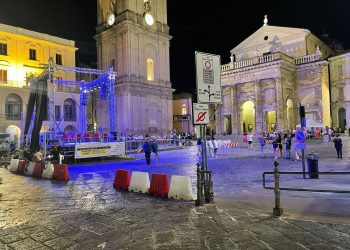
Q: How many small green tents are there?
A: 0